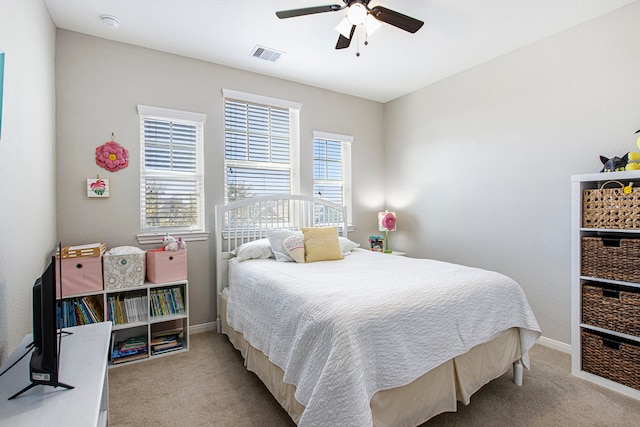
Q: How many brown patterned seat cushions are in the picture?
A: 0